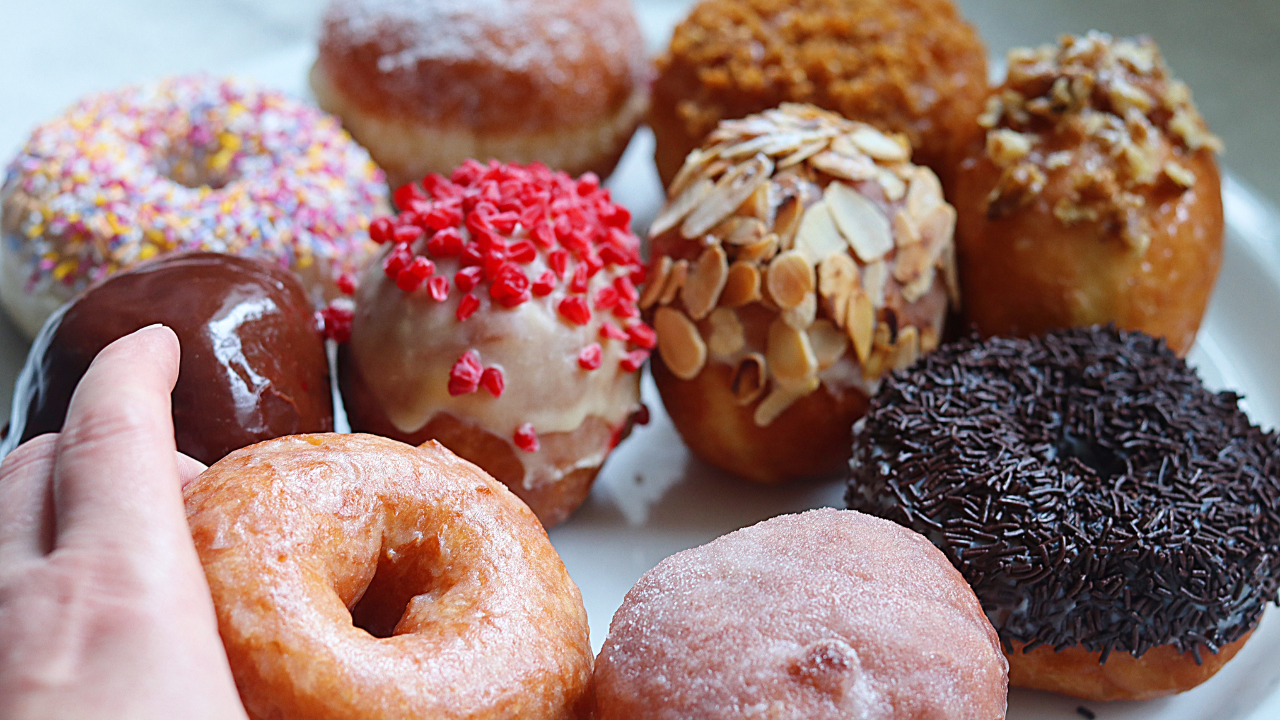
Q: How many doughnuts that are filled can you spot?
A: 7